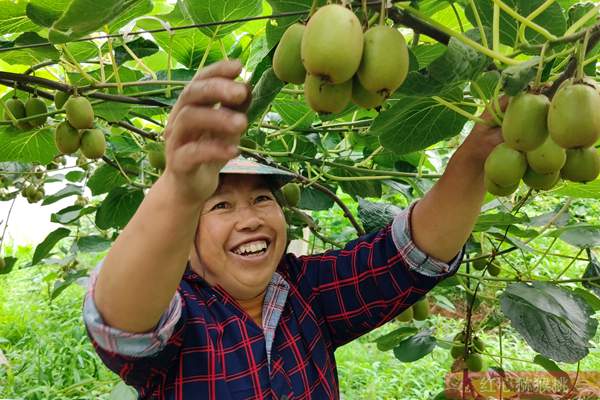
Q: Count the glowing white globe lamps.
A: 0